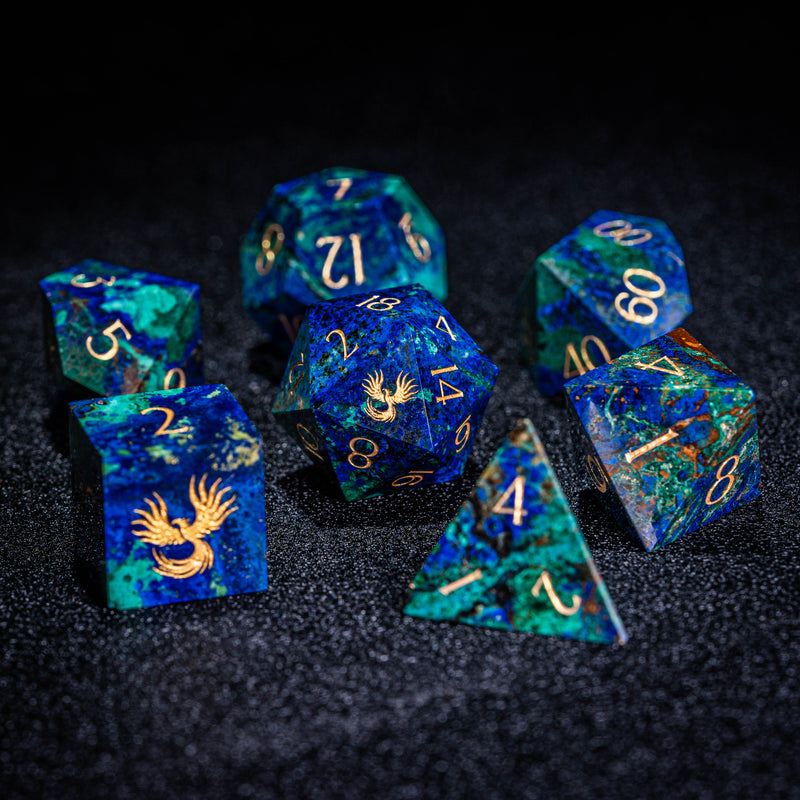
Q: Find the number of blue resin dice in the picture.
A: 7